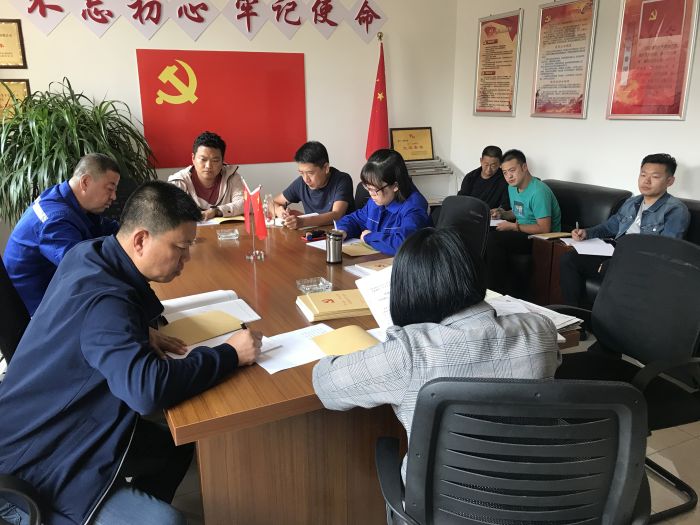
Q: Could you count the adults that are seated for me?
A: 9